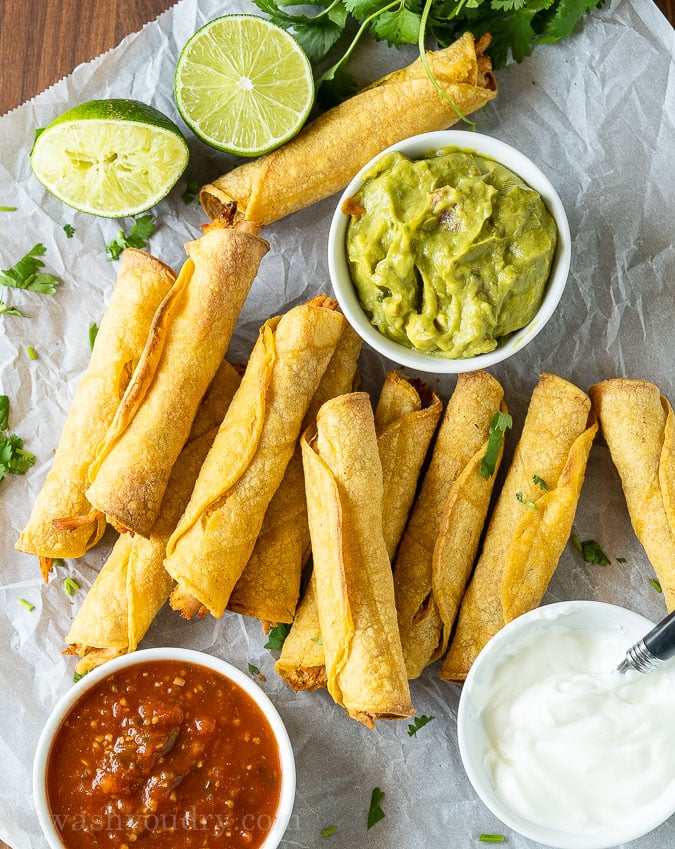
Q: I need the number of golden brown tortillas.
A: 11